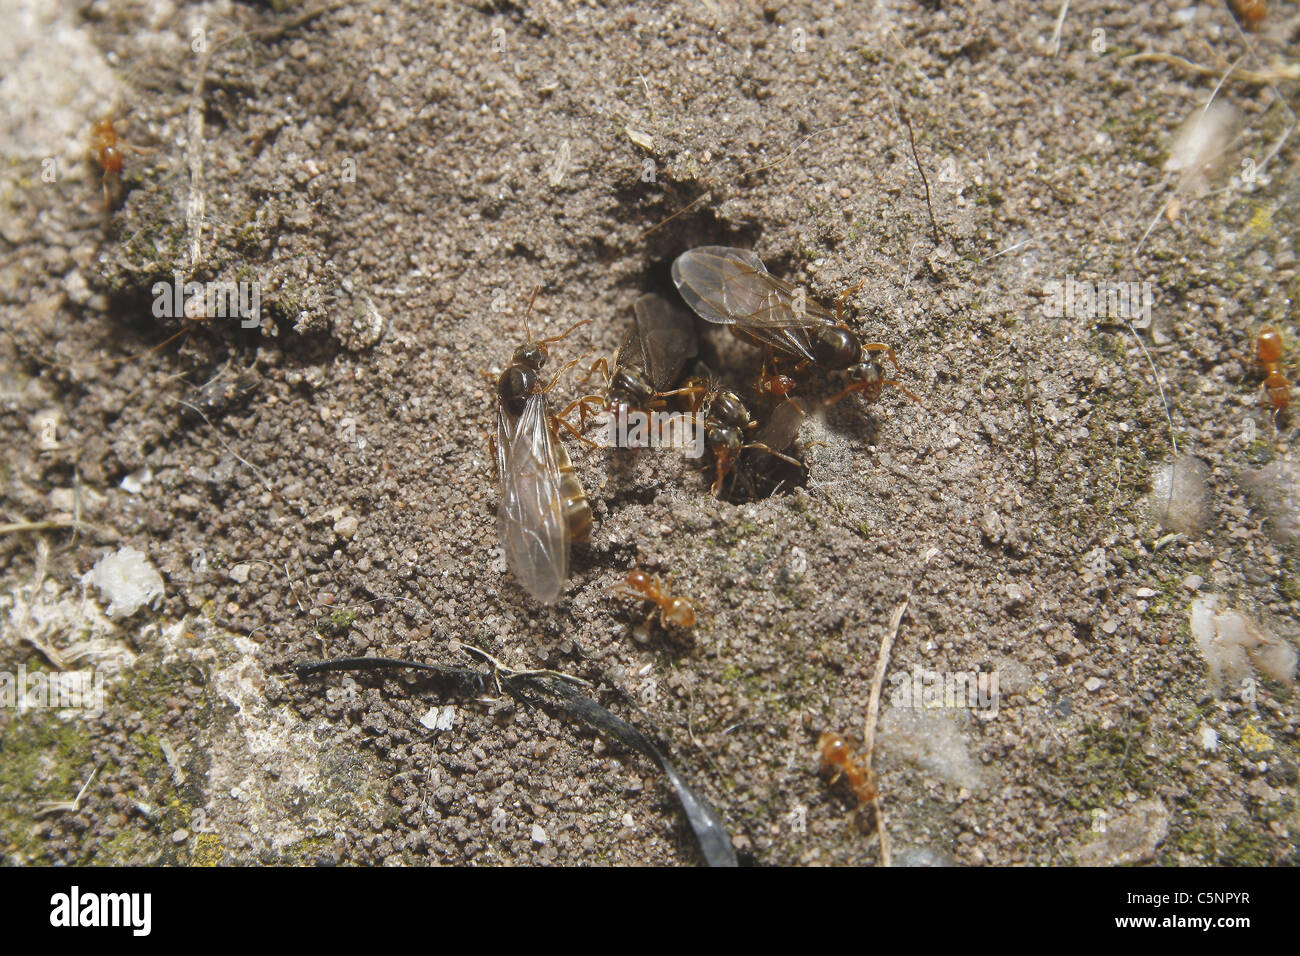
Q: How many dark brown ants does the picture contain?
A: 4